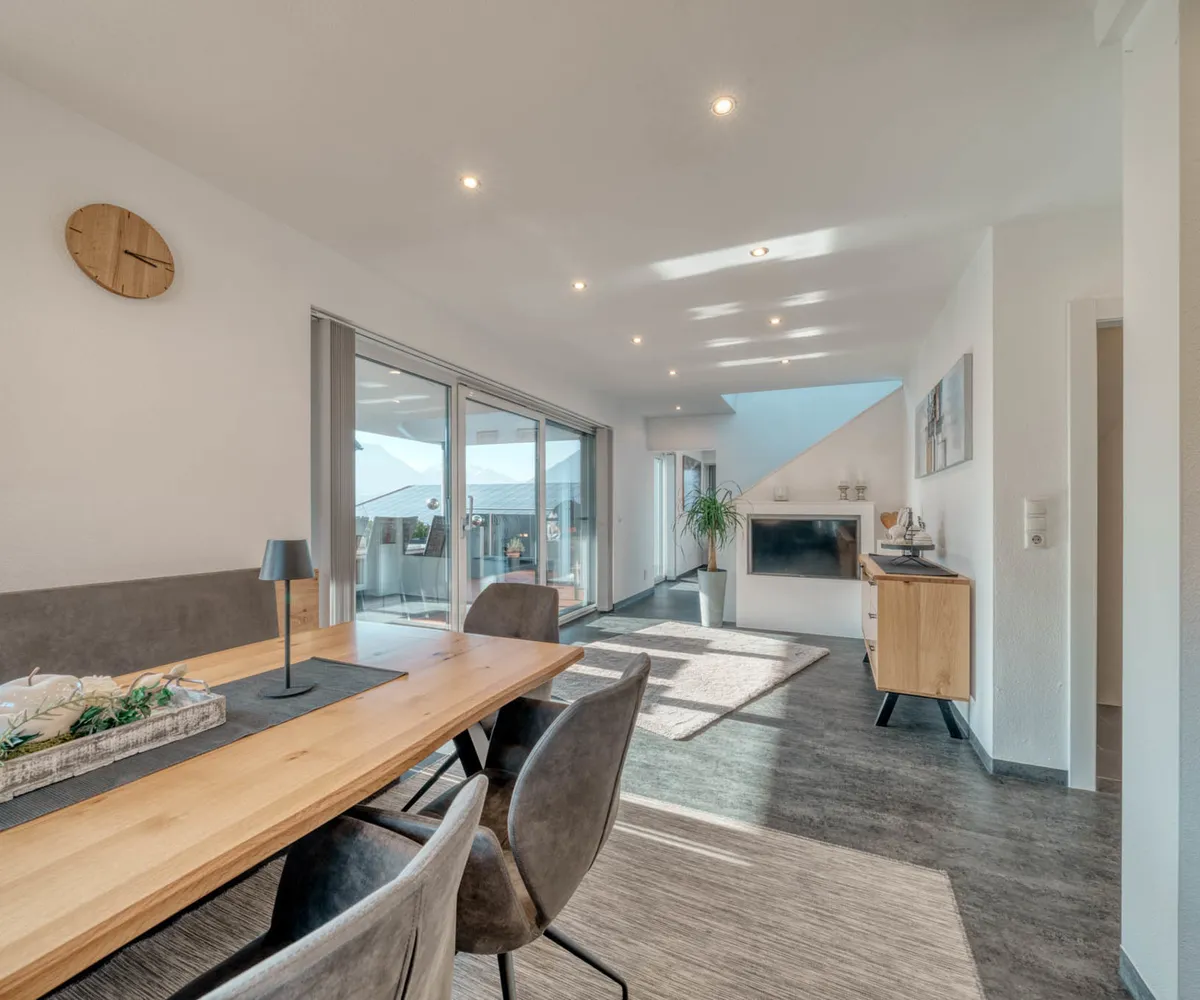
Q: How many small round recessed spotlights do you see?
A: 9